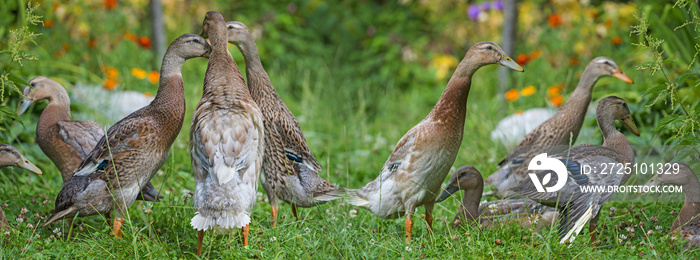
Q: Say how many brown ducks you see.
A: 10